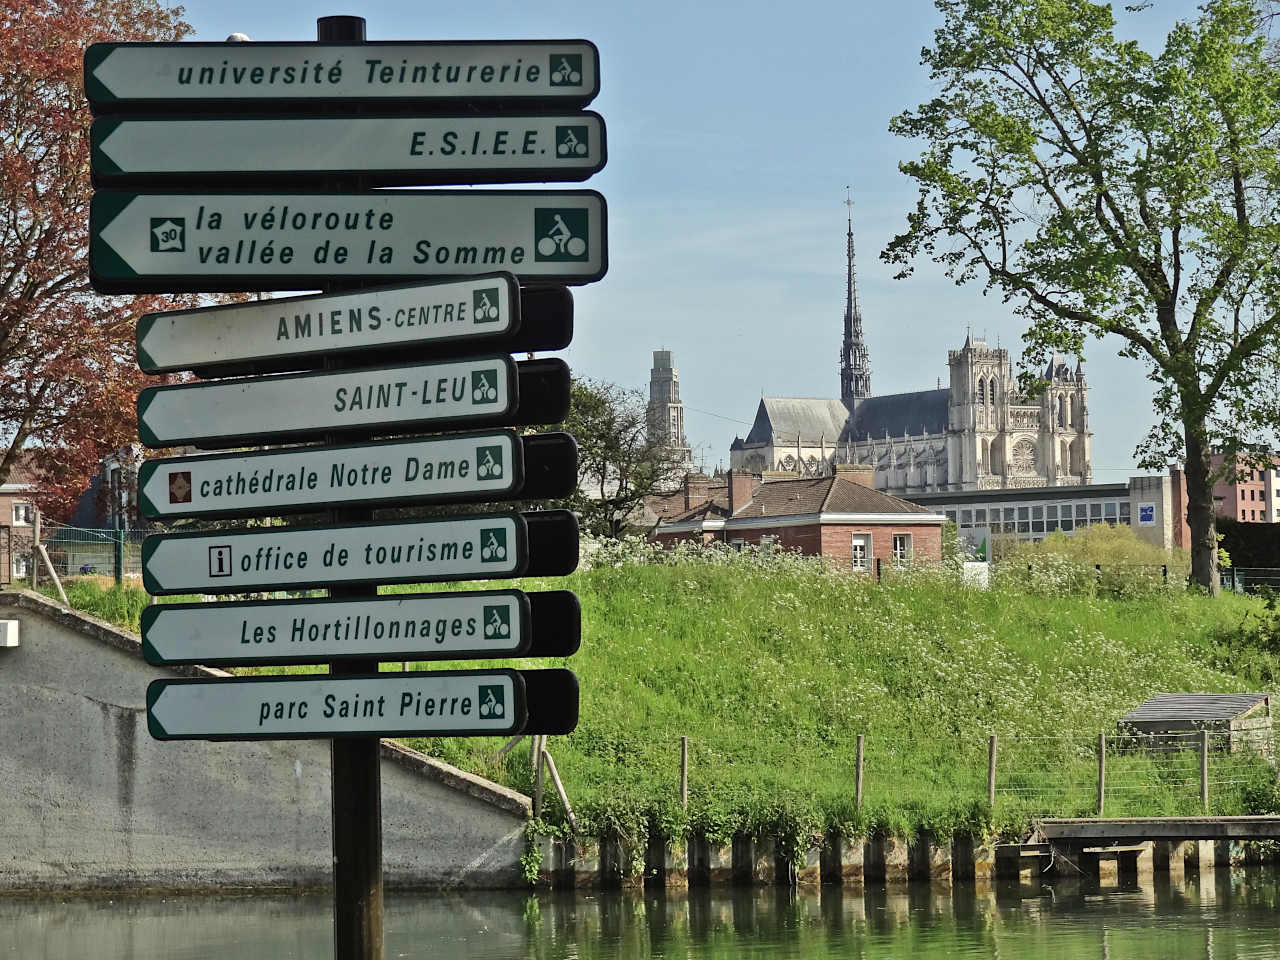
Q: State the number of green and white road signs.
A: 9